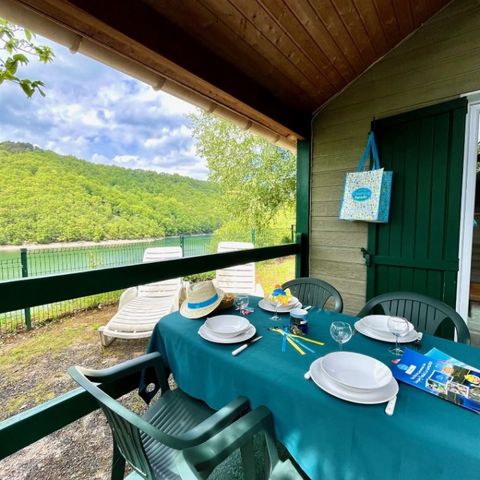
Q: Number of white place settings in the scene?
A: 4